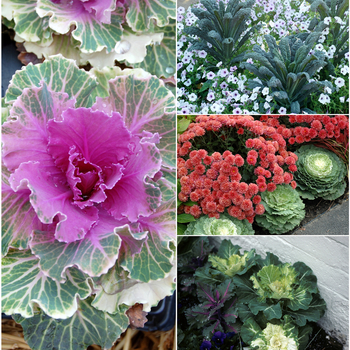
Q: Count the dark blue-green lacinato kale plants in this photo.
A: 3